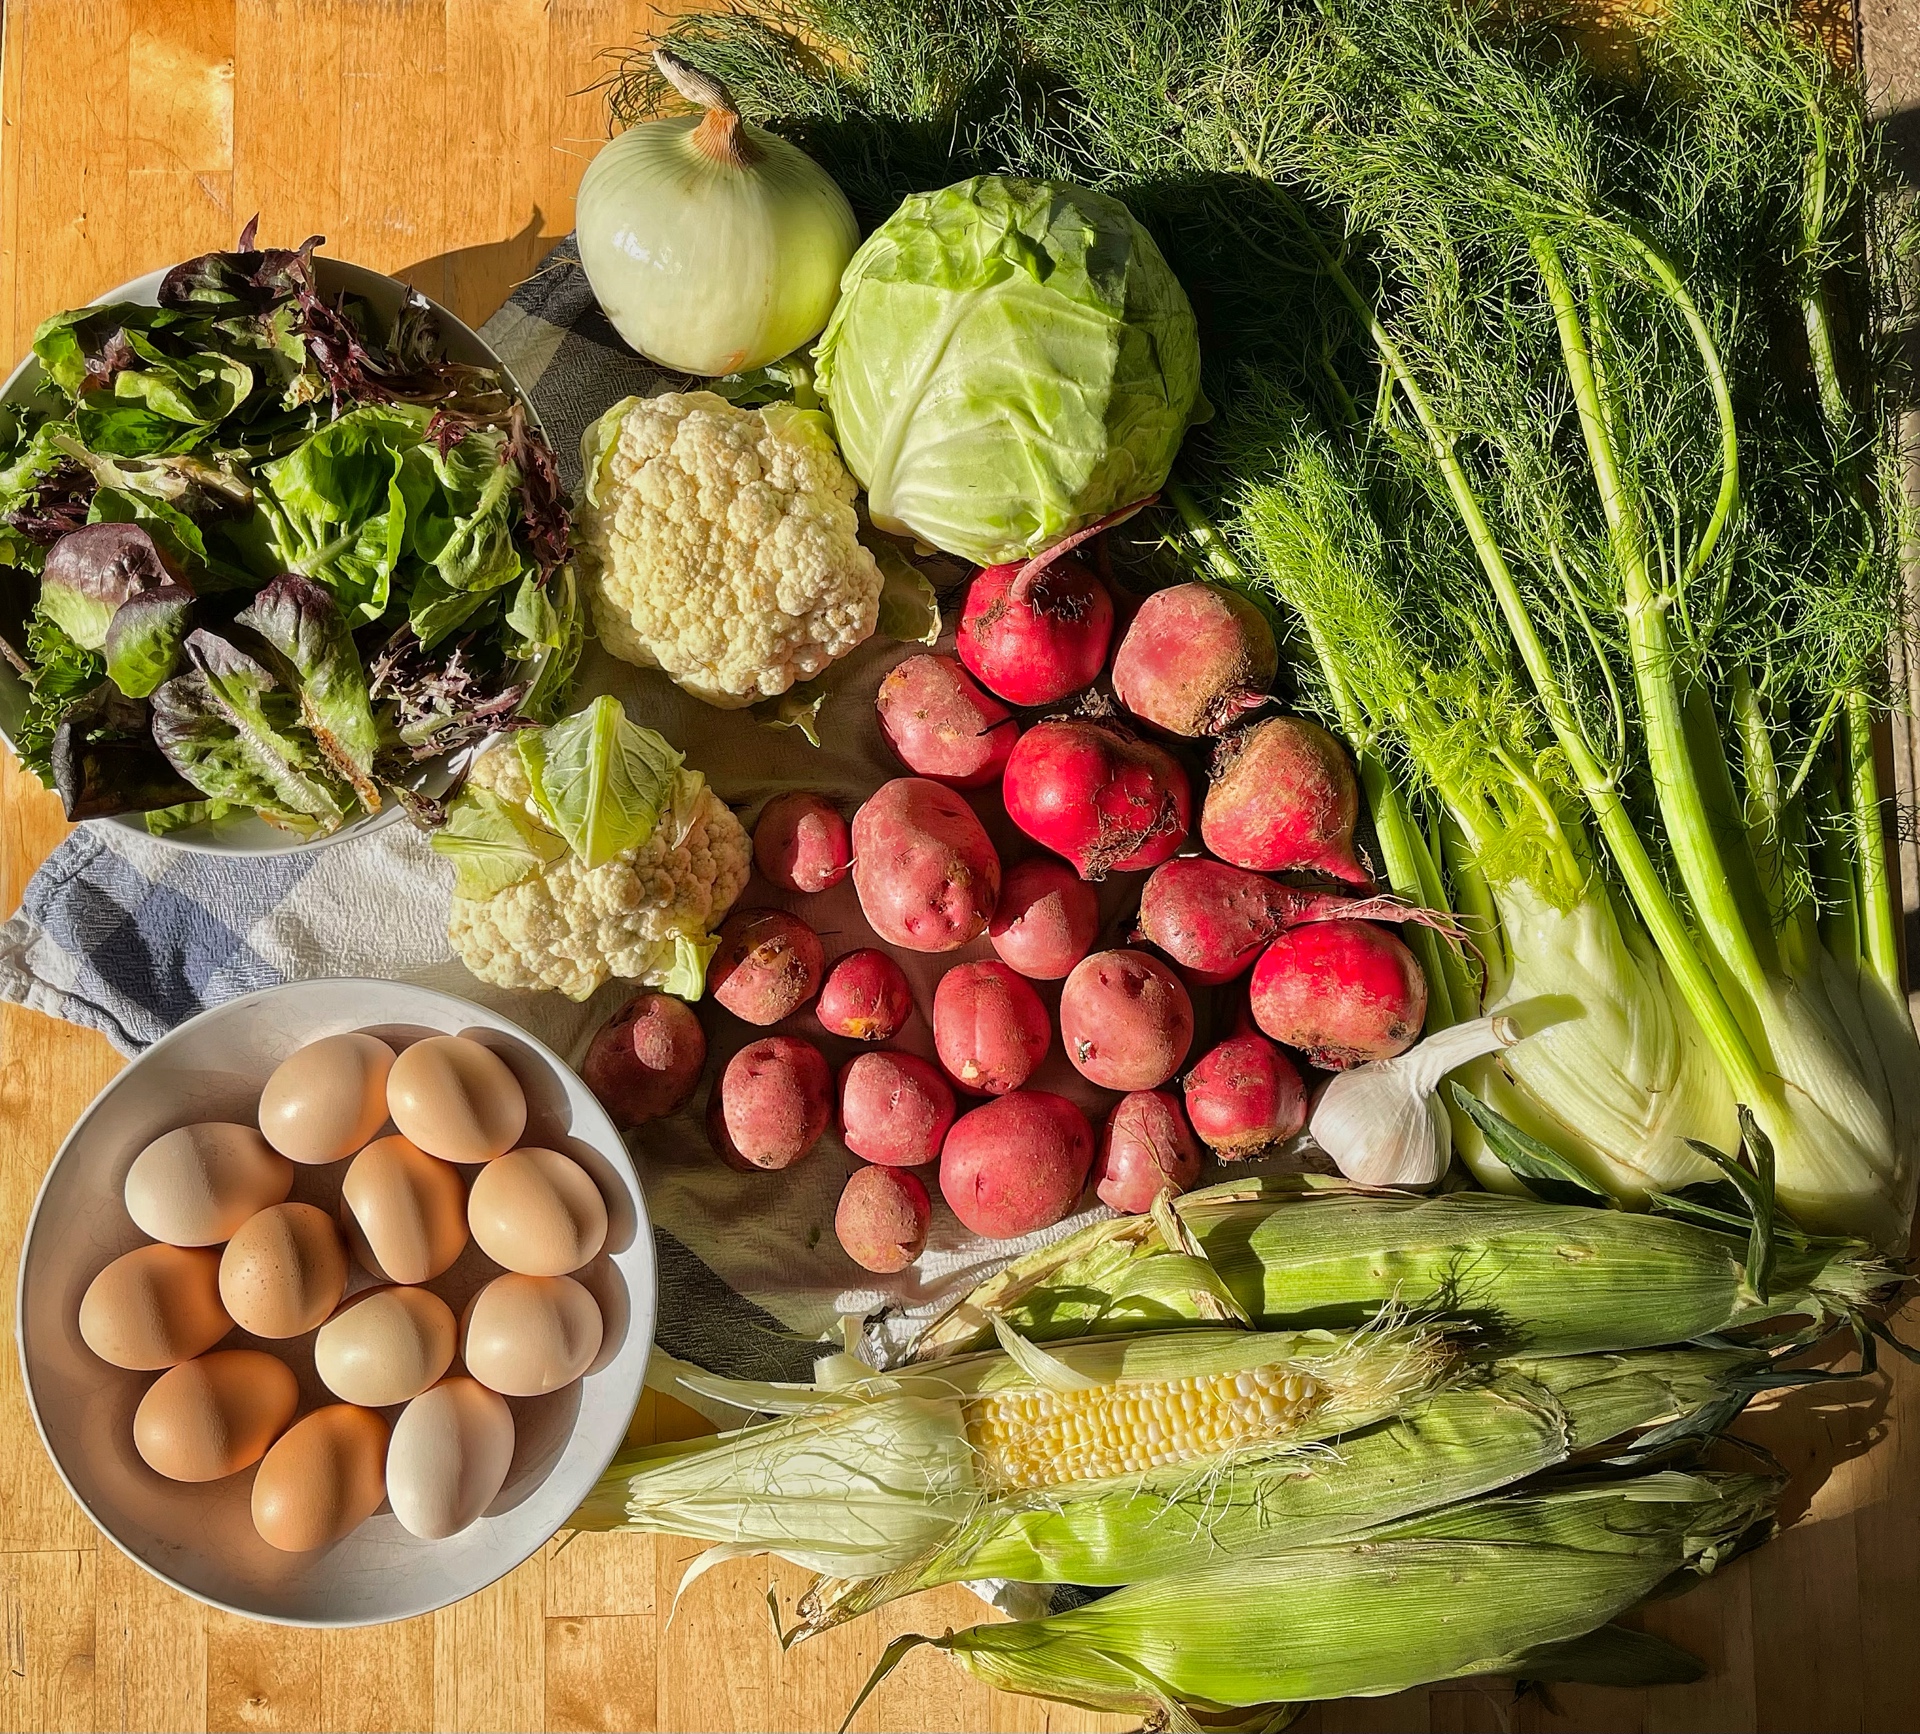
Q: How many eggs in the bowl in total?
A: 12